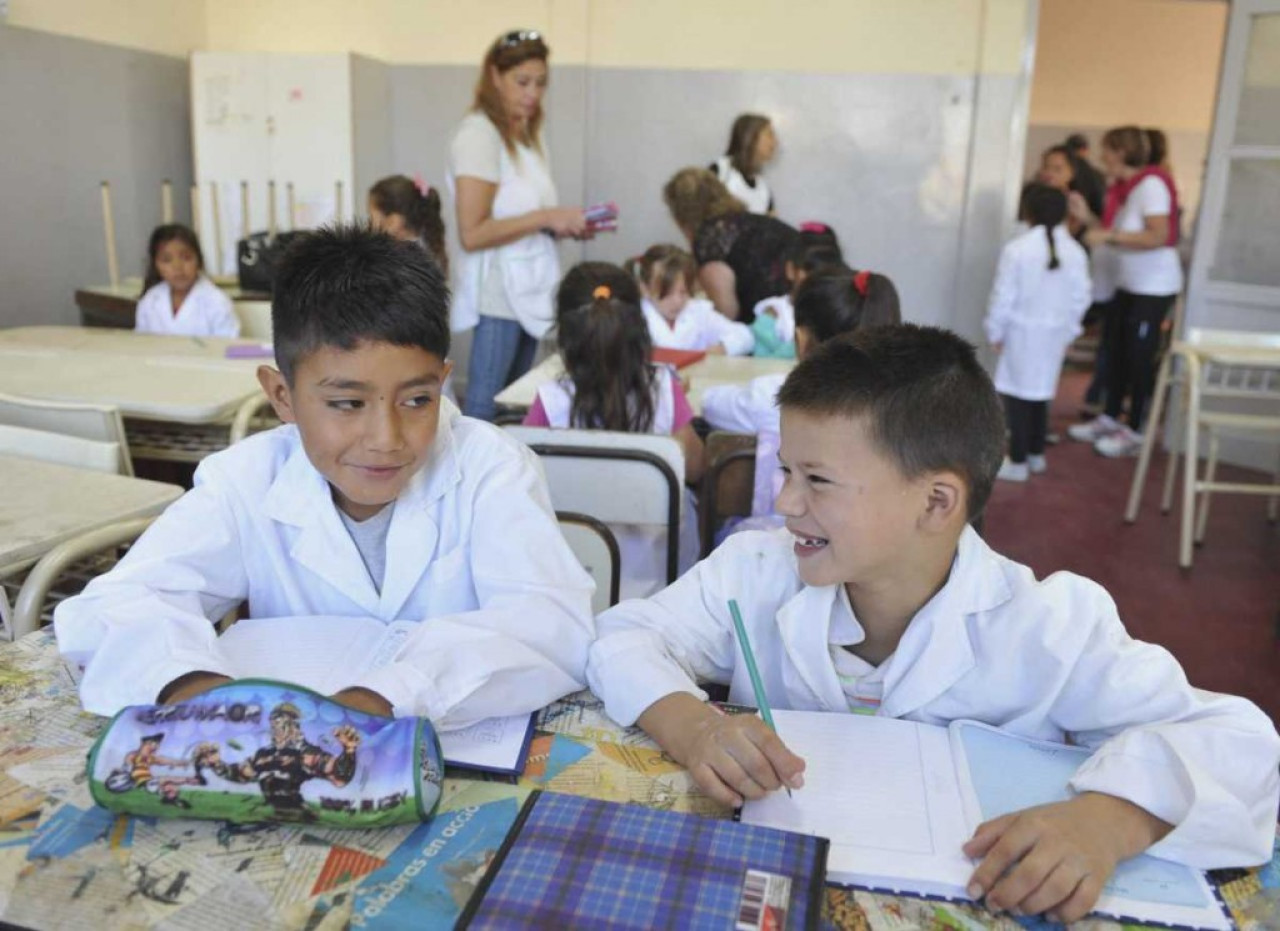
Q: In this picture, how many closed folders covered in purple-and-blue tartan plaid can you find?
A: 1